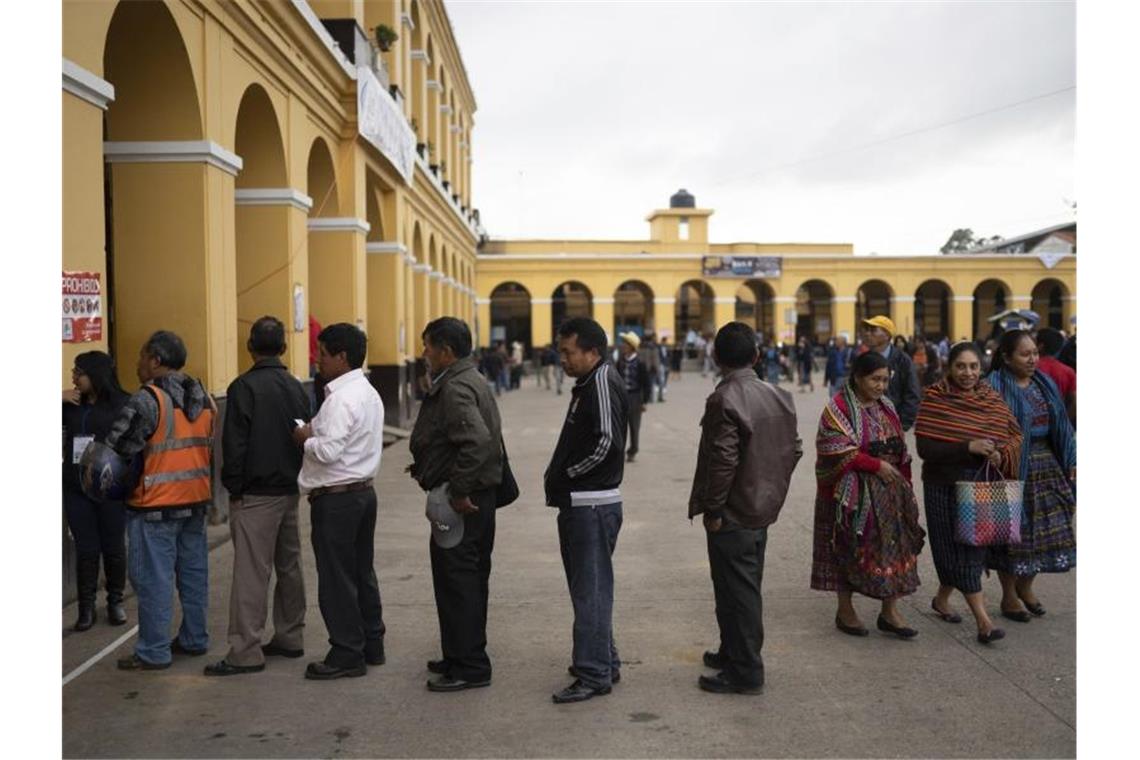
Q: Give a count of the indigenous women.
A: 3